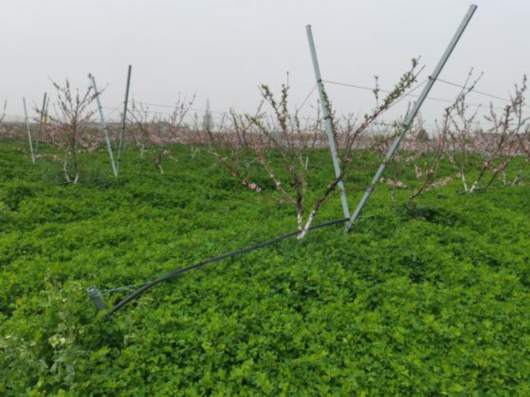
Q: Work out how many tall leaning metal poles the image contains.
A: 6